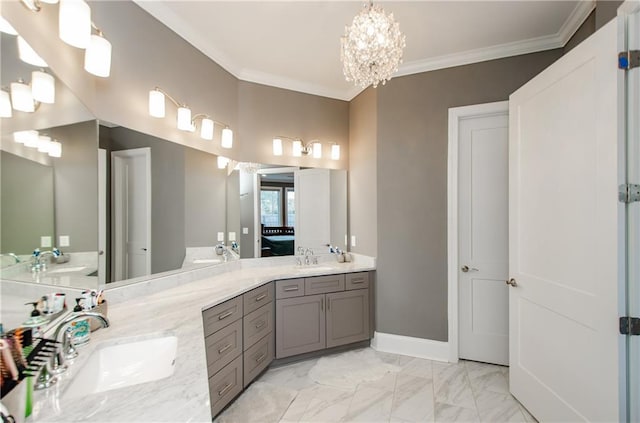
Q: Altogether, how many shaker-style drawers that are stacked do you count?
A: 6